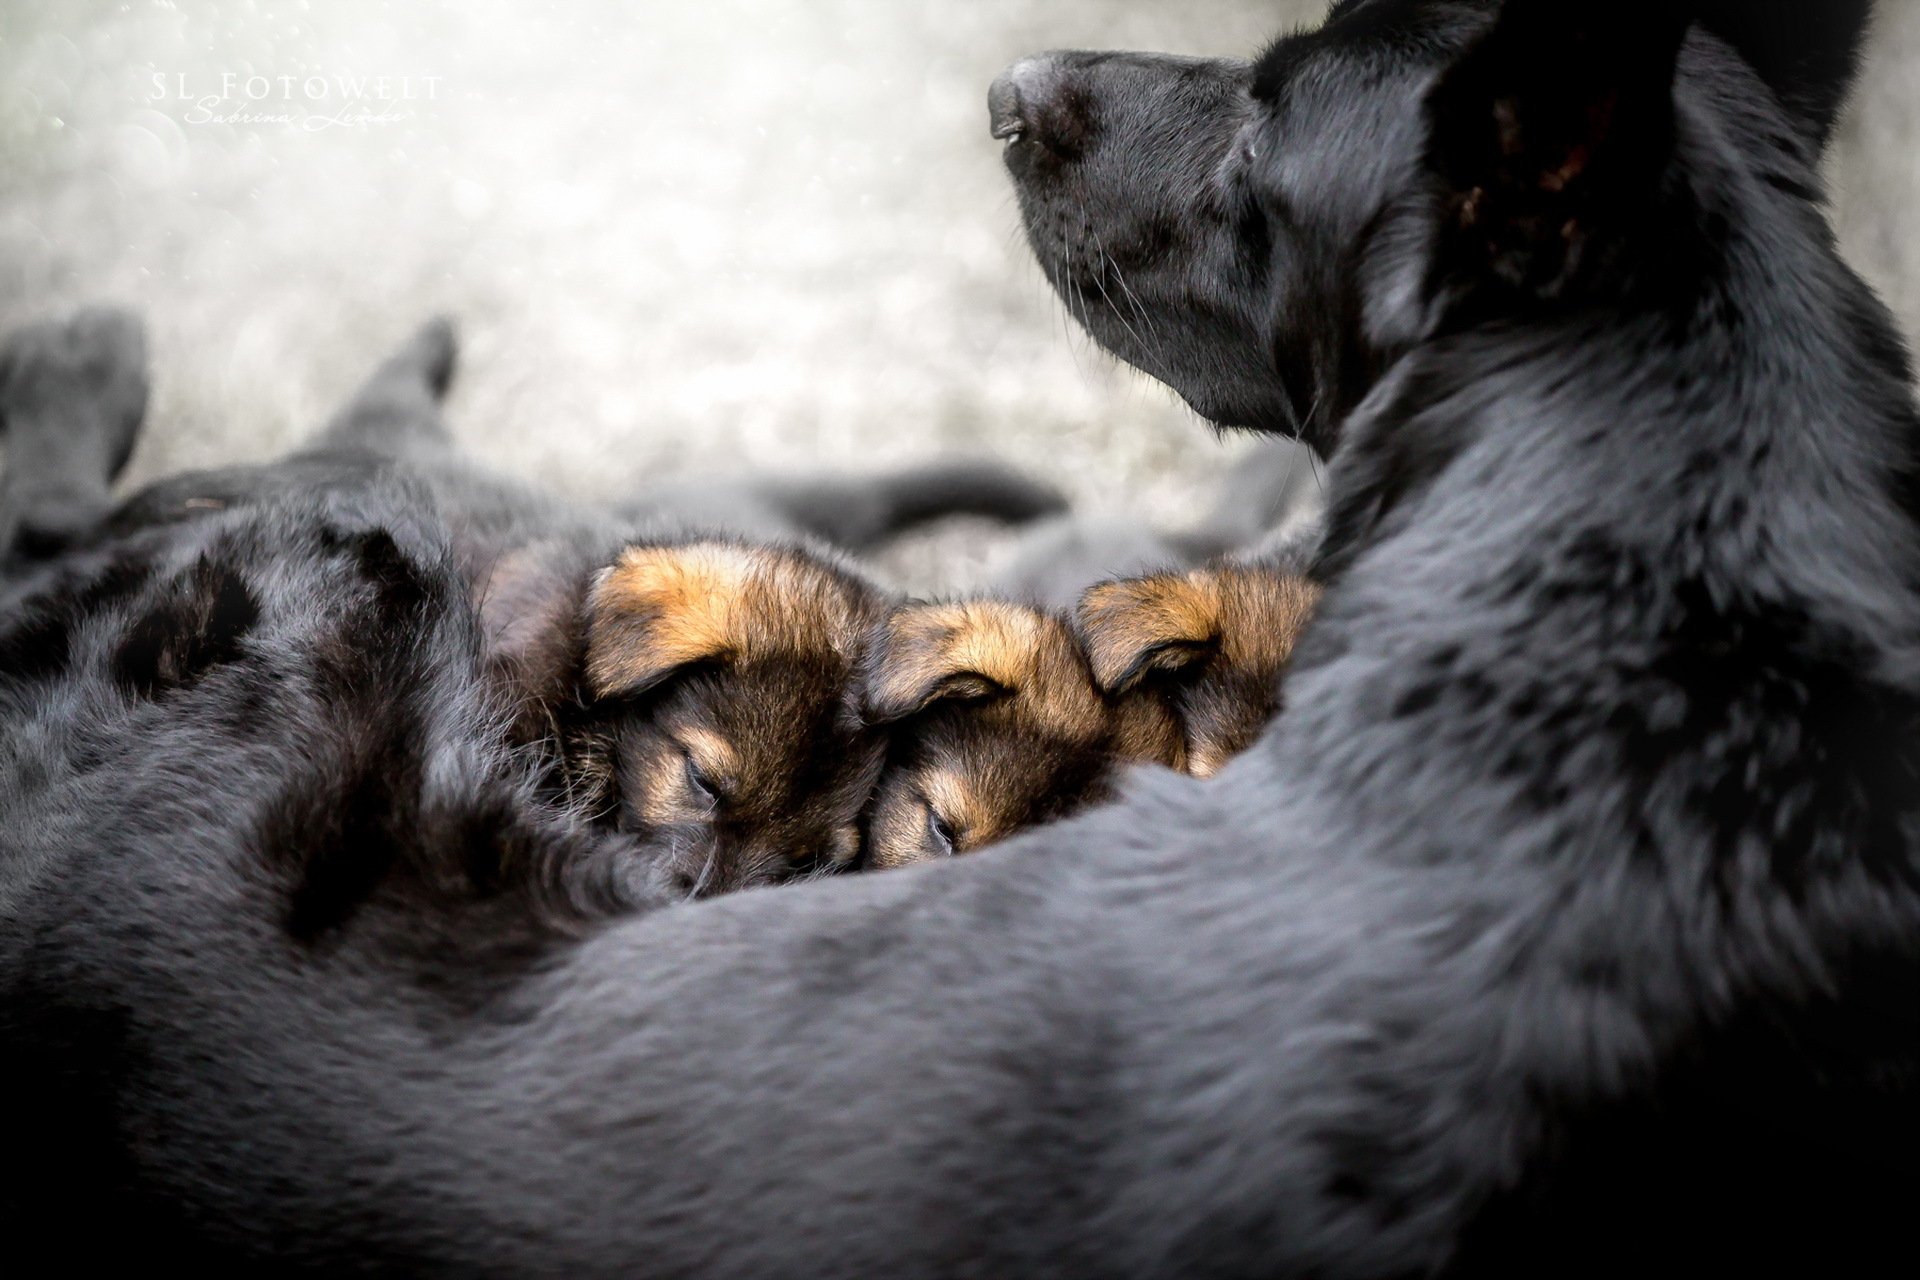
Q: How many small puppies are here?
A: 3